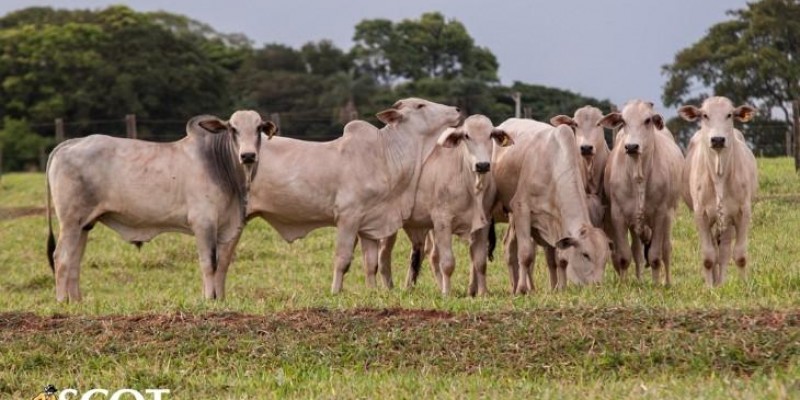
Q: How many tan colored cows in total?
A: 7